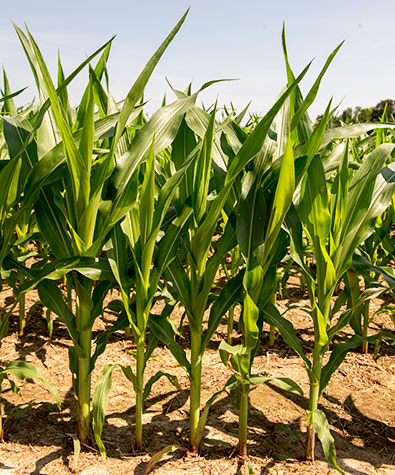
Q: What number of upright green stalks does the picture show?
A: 5